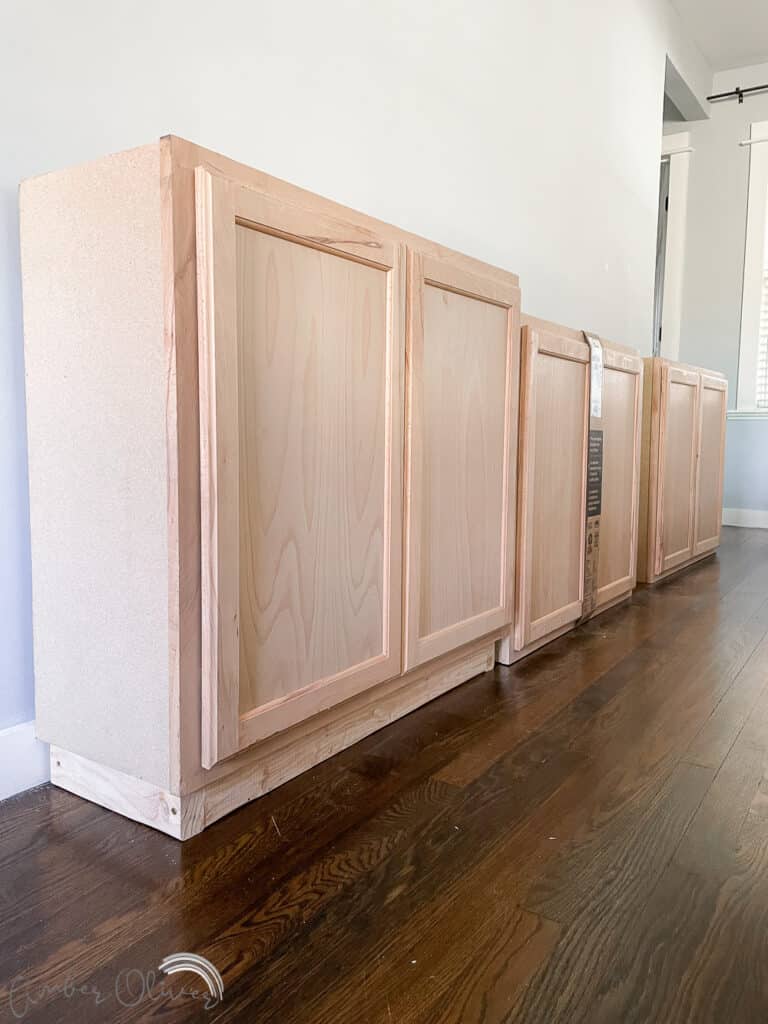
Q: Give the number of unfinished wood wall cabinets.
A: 3